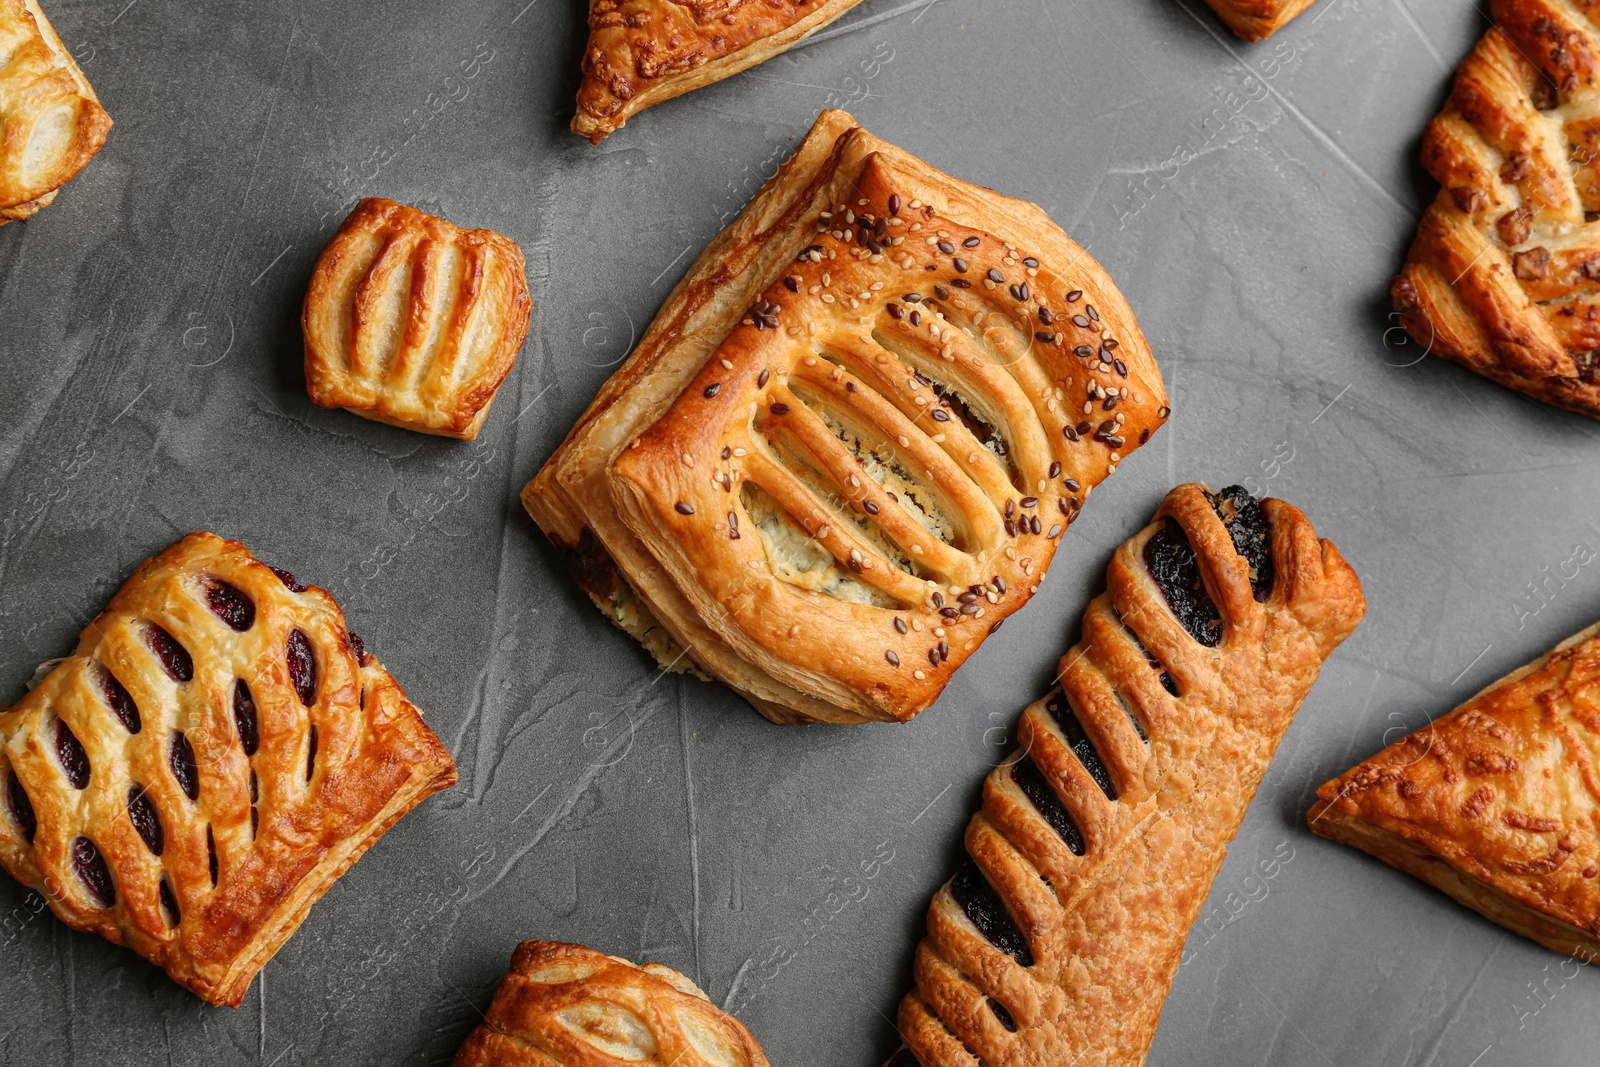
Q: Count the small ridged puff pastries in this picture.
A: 1